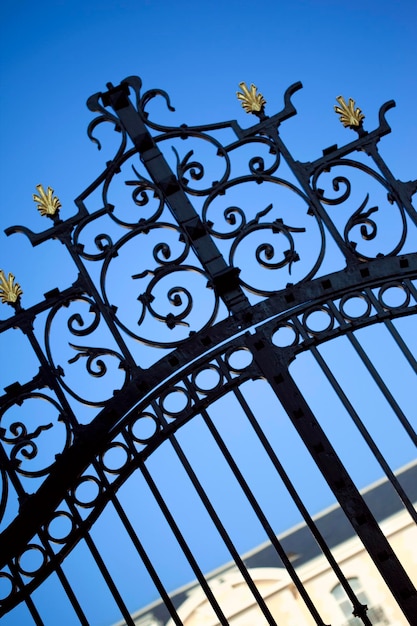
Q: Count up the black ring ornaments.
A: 13